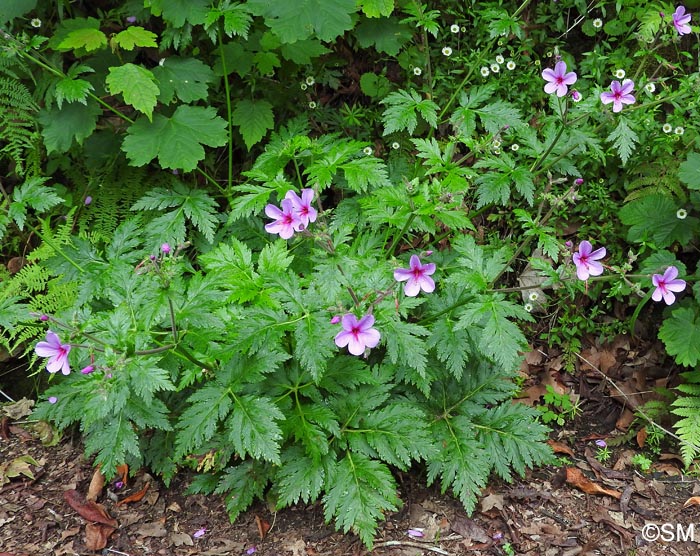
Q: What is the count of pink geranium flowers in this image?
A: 10